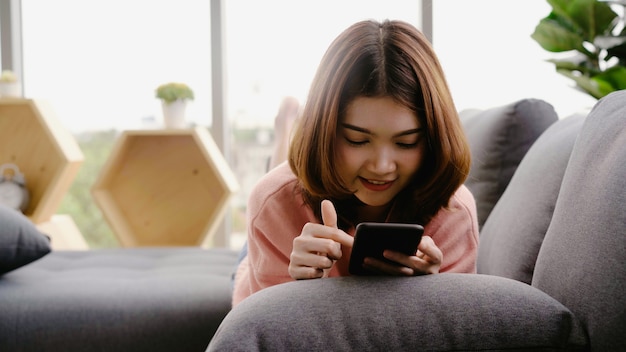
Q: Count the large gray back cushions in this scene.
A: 3